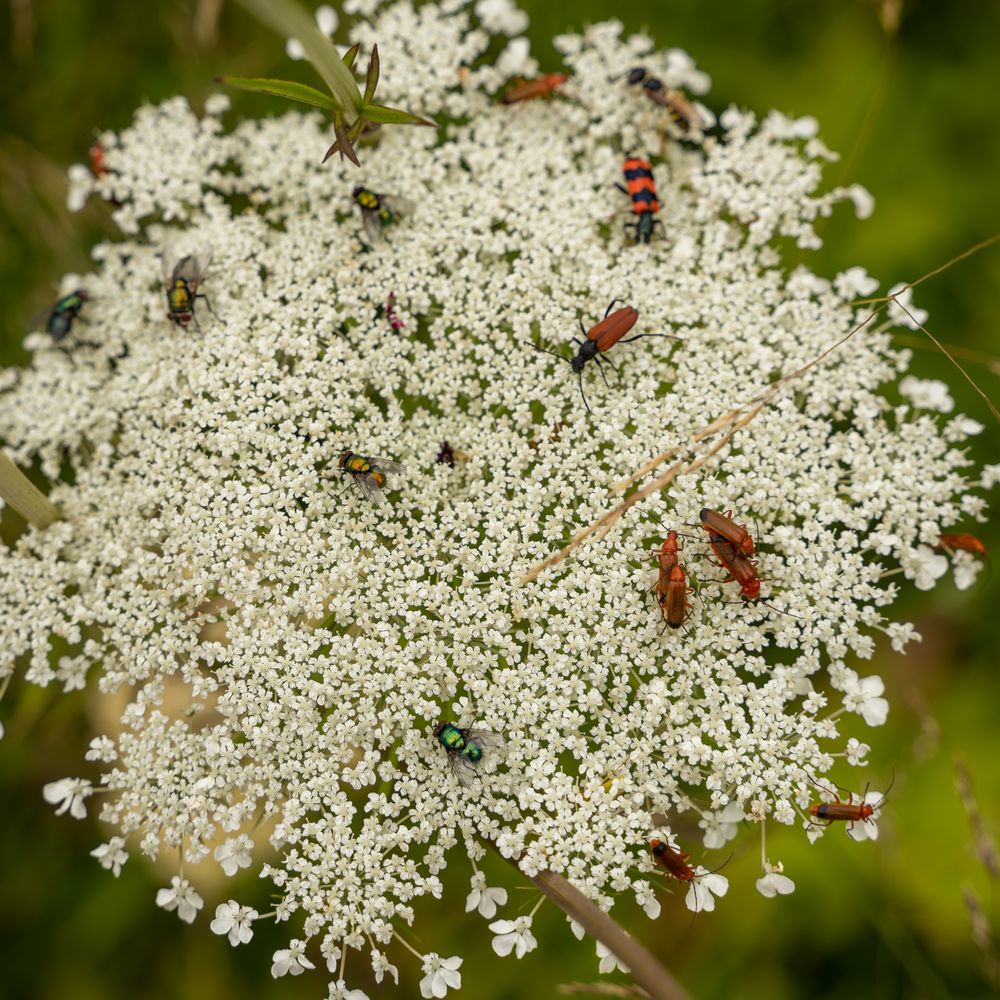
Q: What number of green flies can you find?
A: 5